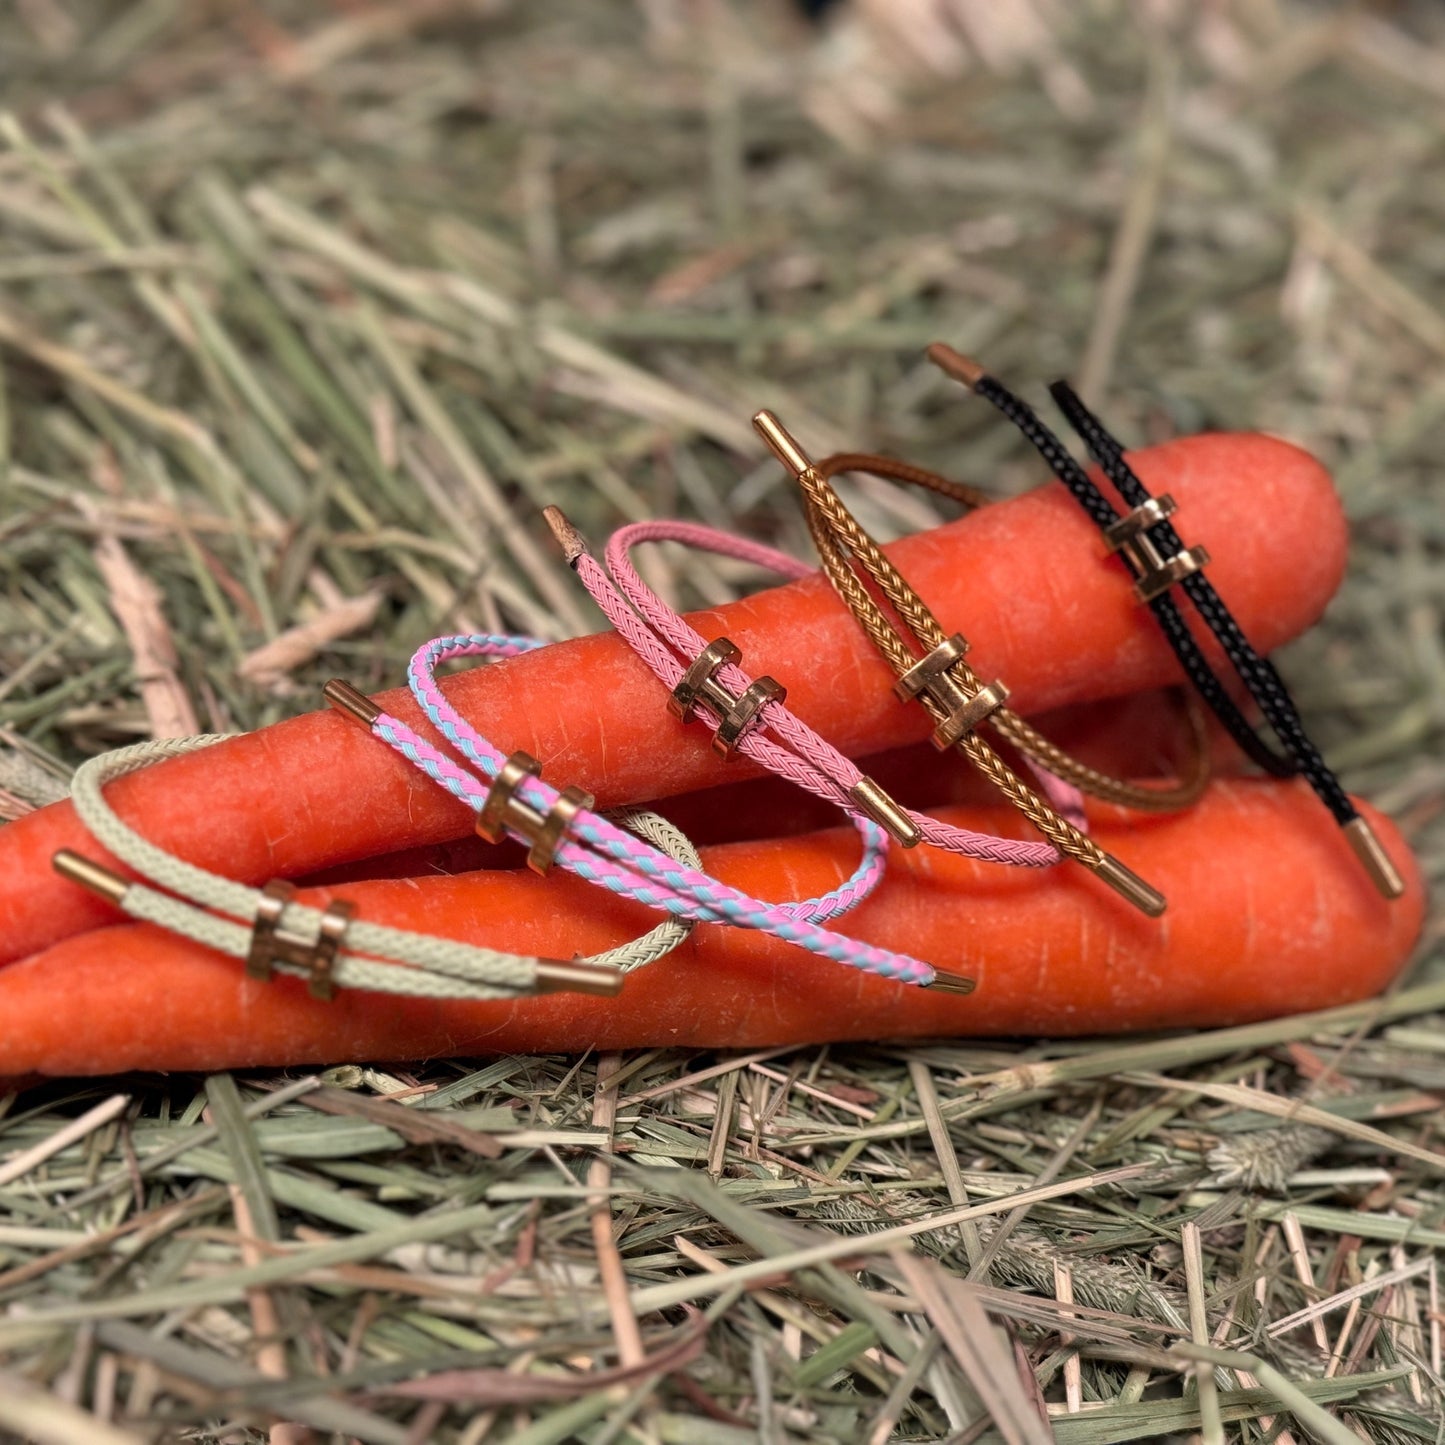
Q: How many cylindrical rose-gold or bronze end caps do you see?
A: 10